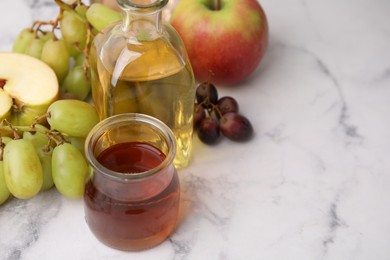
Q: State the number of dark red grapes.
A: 5